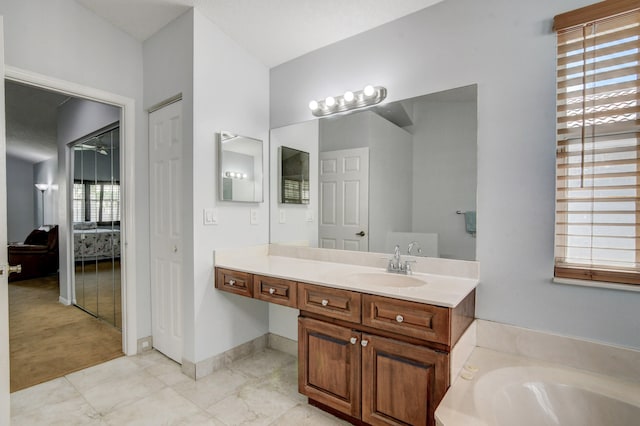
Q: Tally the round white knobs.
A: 6